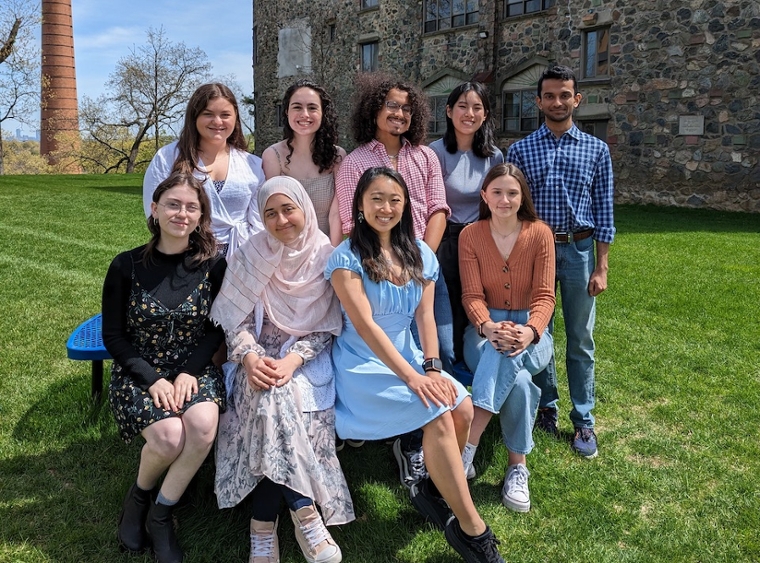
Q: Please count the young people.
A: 9